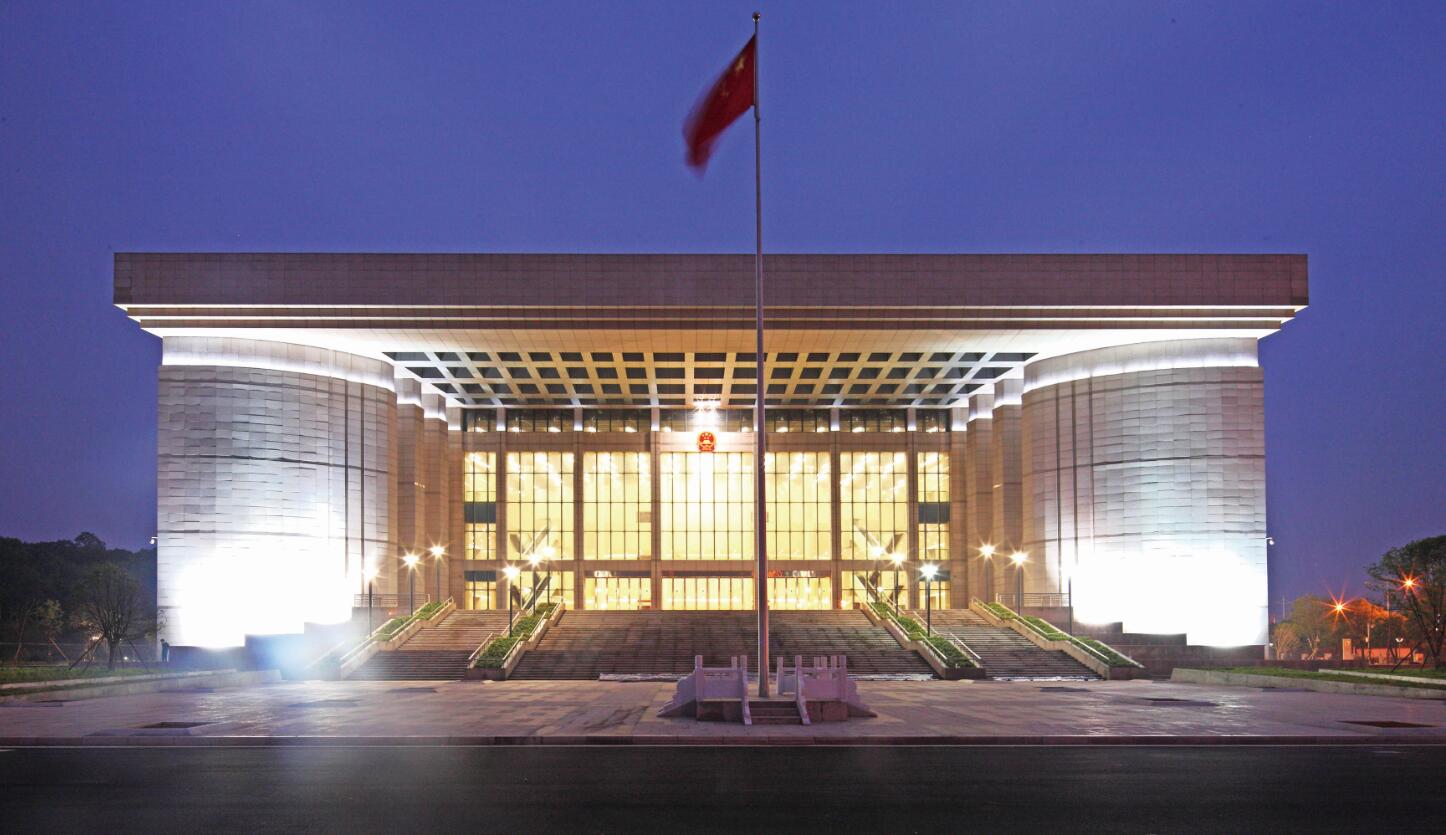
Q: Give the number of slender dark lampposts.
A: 12